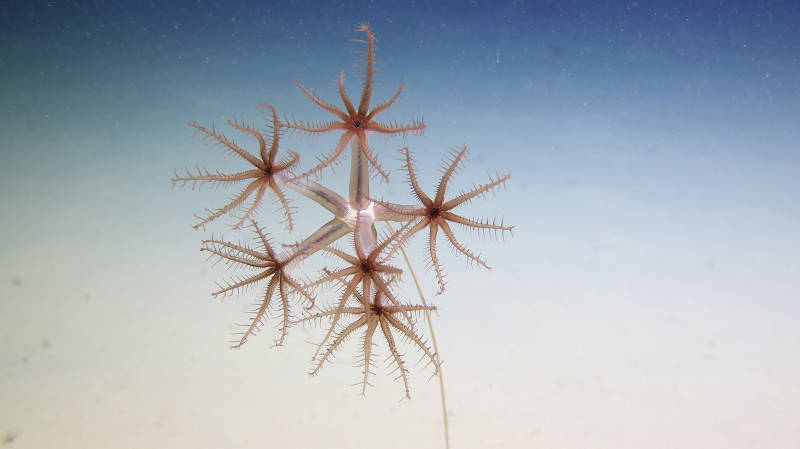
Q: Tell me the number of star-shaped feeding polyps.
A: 6